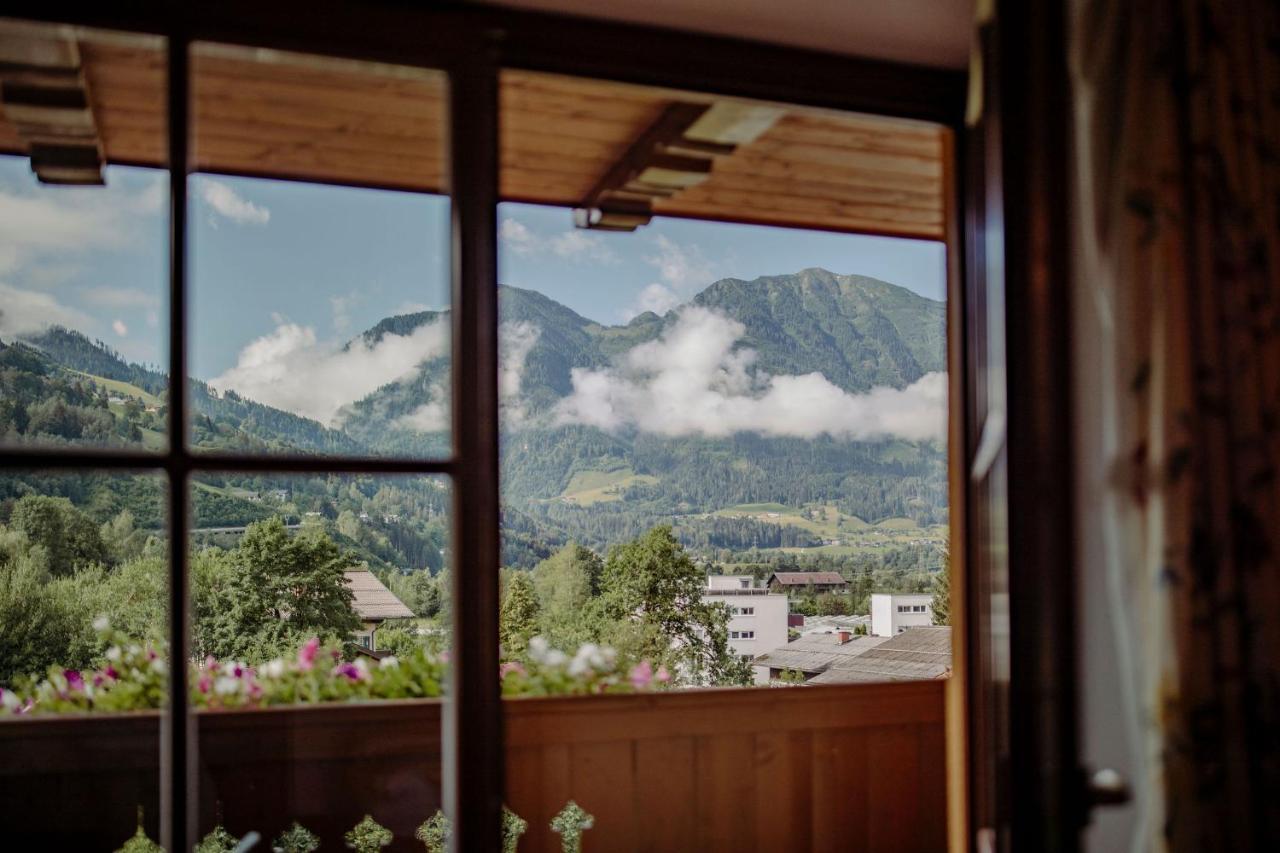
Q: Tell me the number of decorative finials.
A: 7